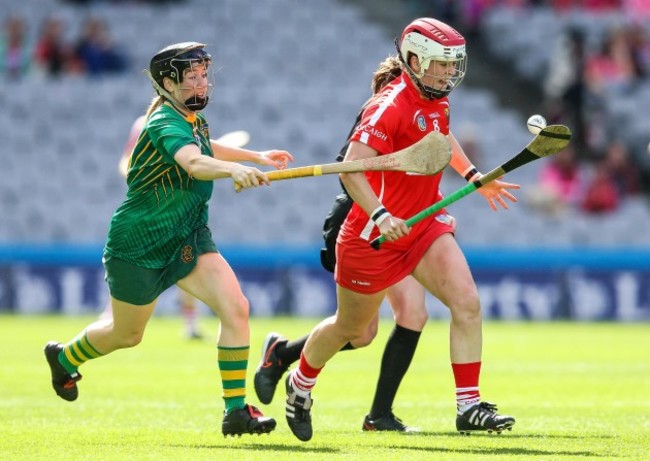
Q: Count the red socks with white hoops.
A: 2